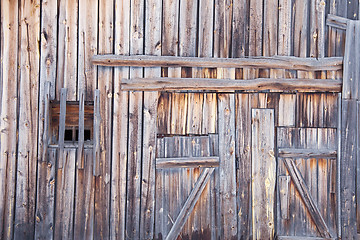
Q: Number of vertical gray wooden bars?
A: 4